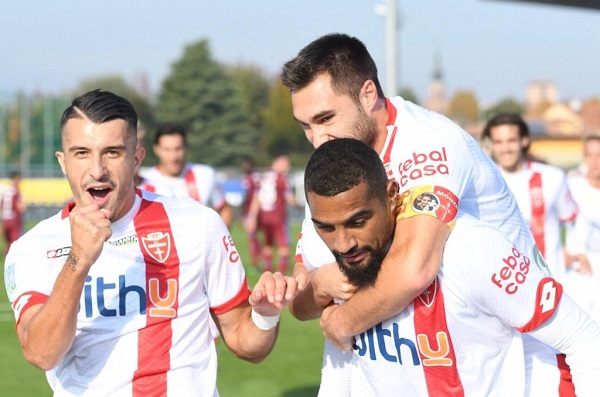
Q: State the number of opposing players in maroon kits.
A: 3